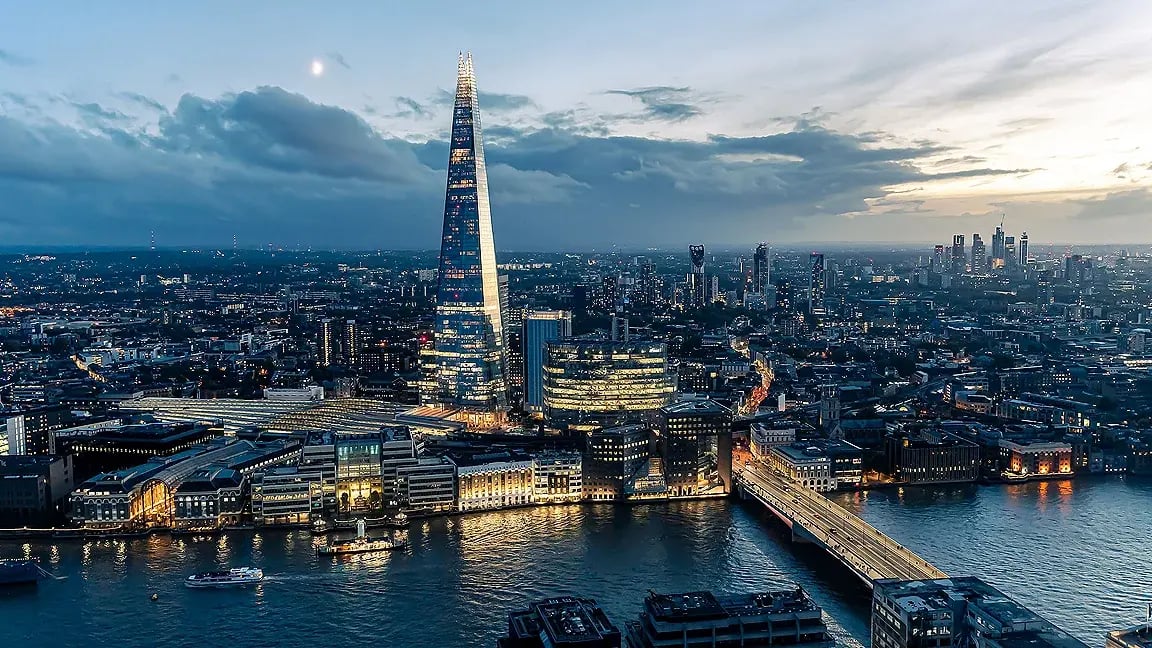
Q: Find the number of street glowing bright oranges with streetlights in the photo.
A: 1